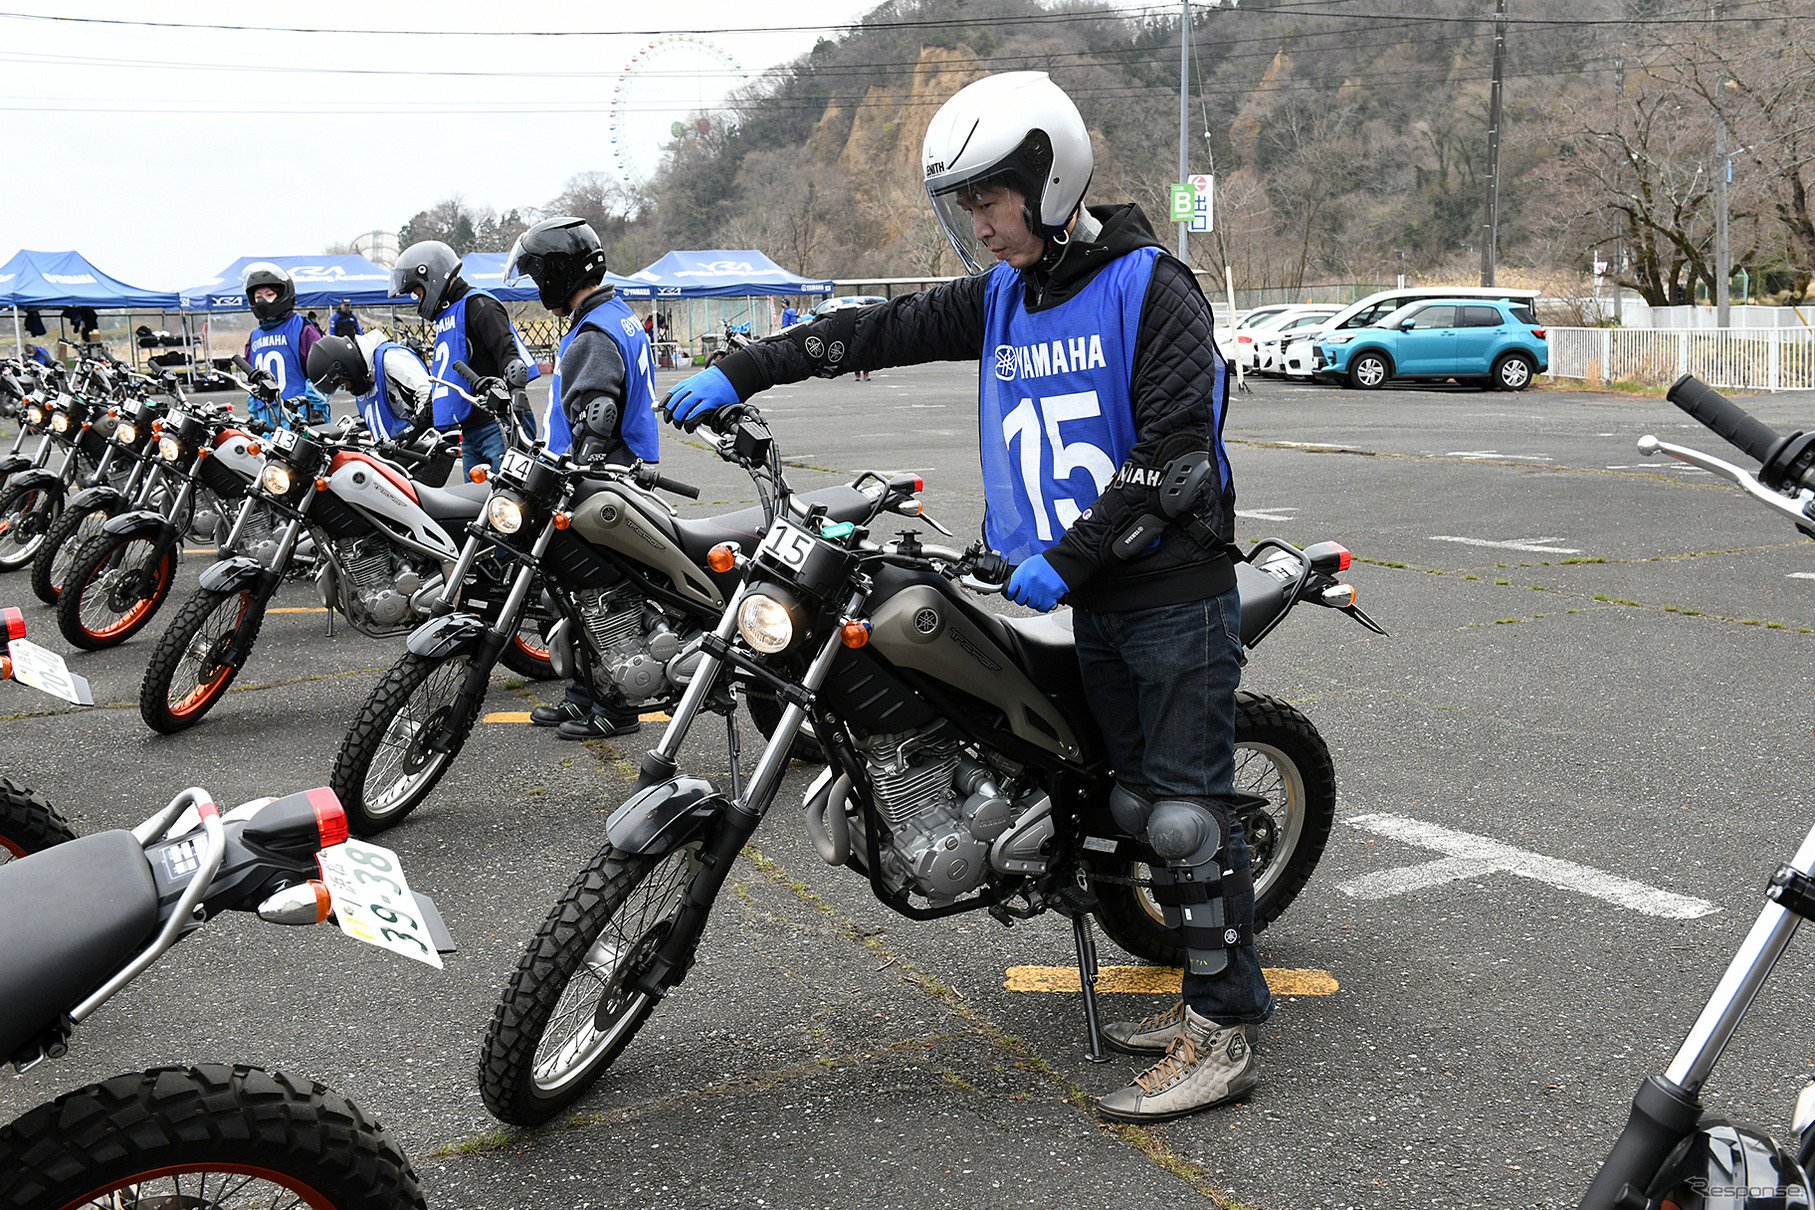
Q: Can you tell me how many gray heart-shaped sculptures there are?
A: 0